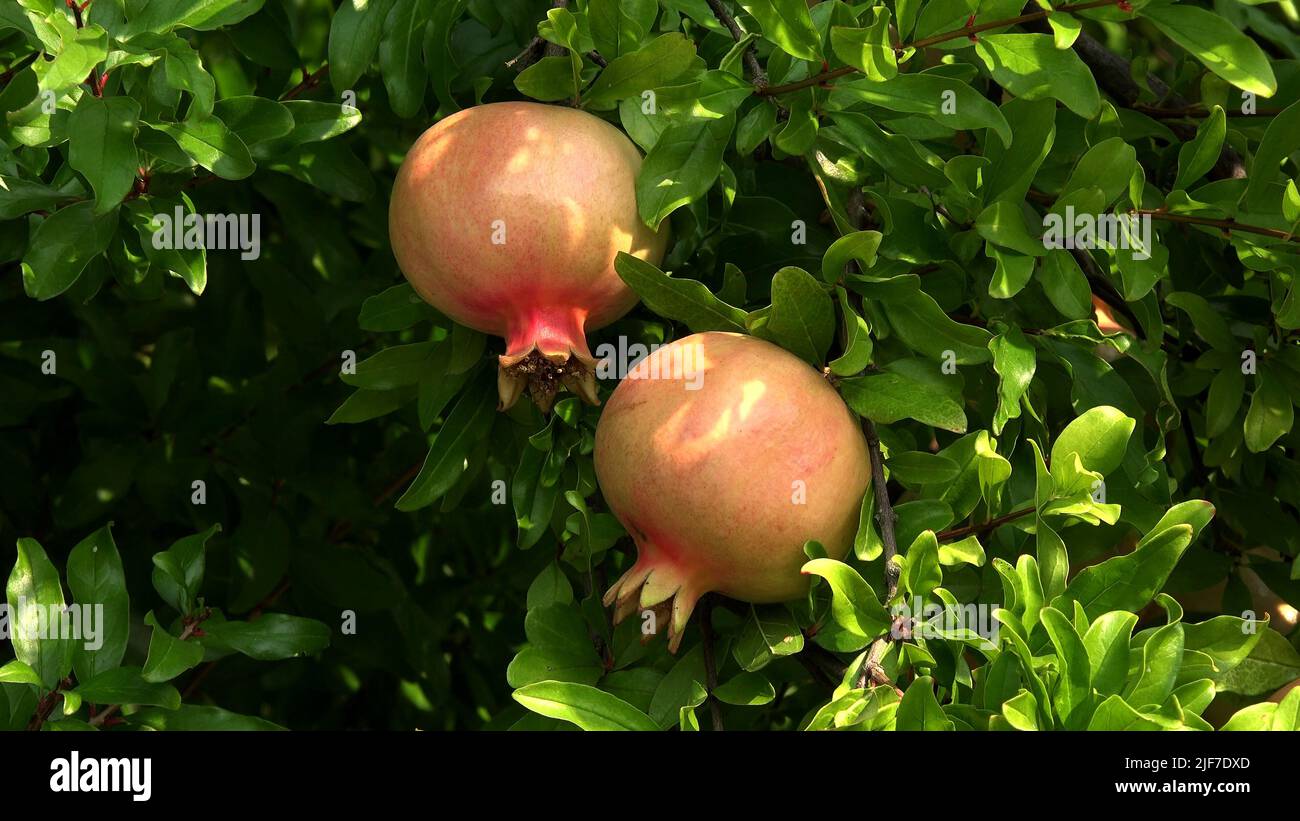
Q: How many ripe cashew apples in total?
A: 0